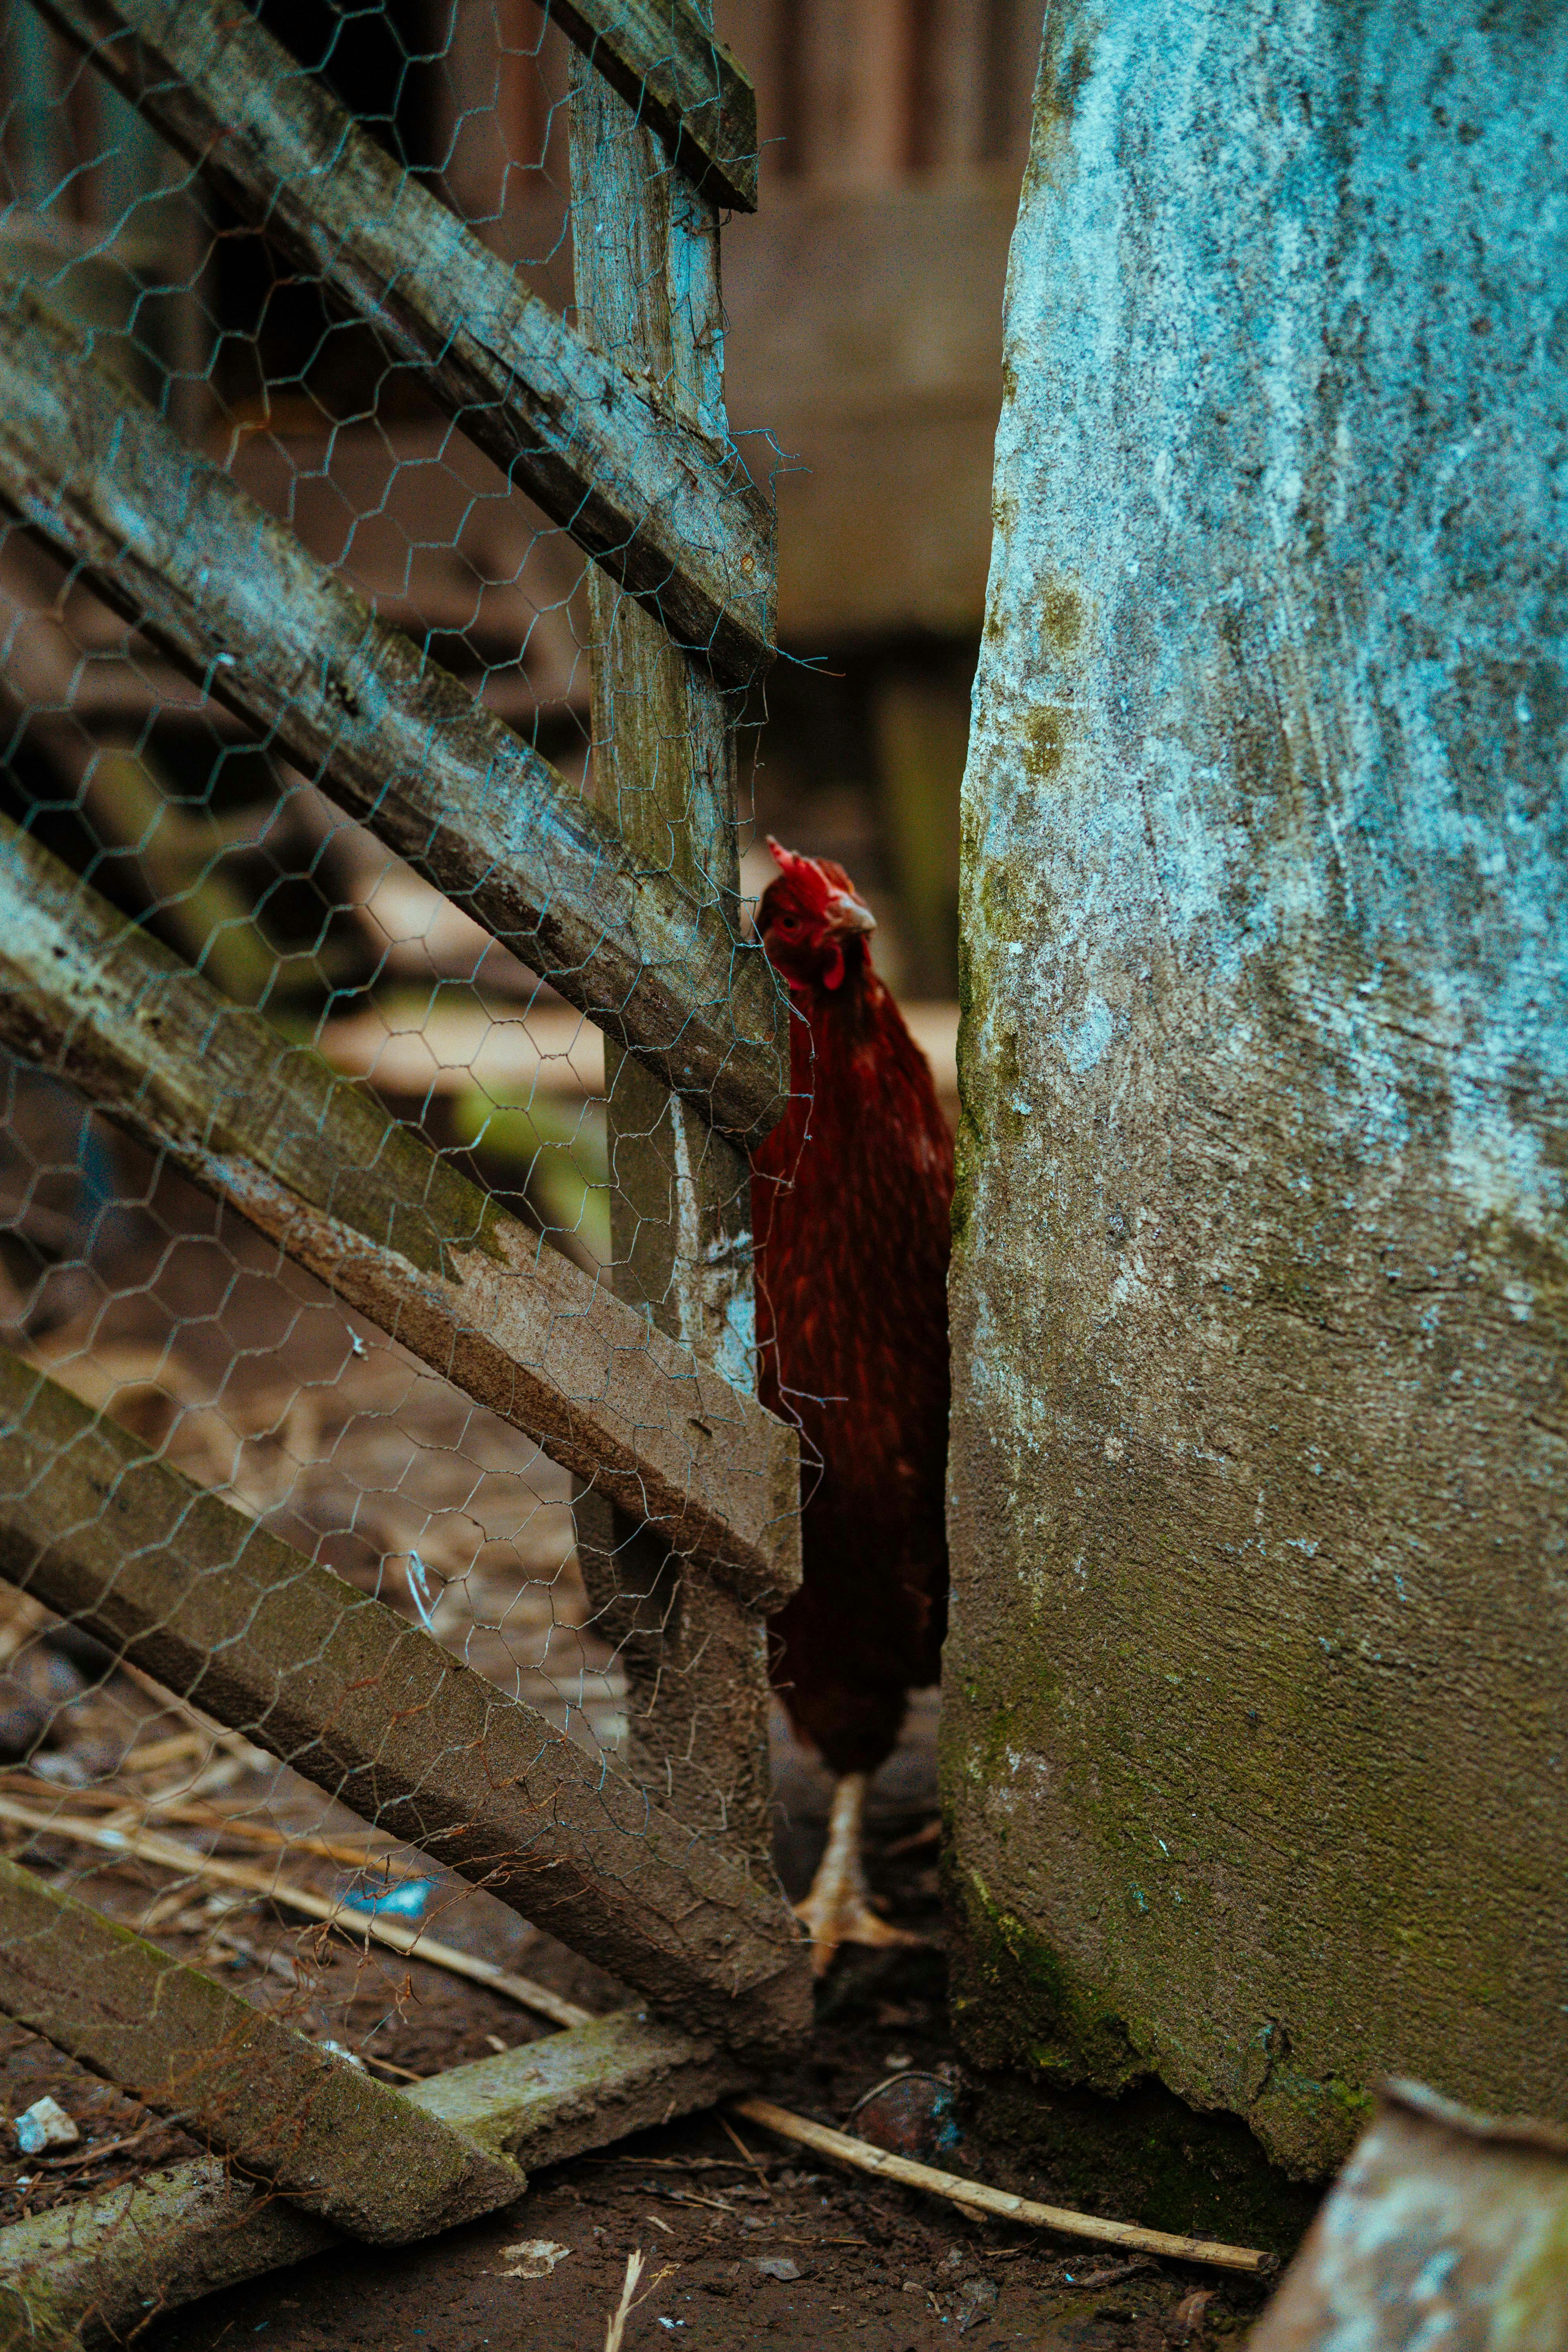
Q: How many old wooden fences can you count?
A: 1